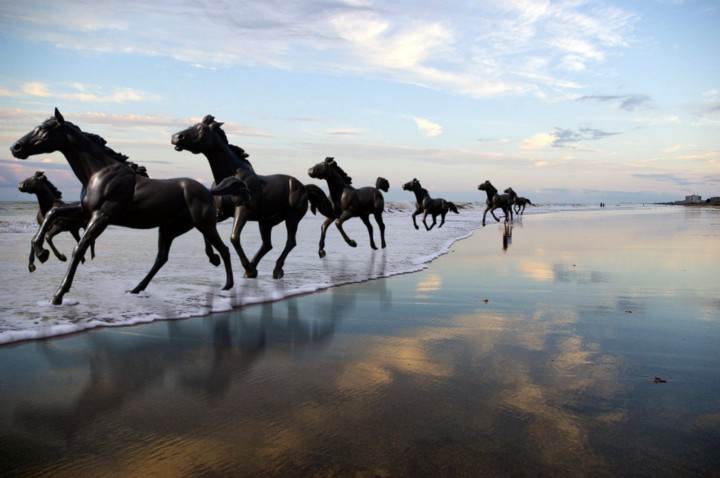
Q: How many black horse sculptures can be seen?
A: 7